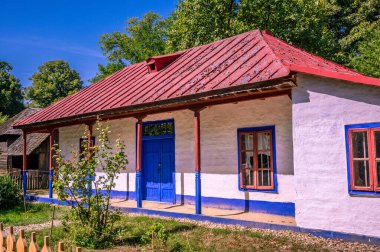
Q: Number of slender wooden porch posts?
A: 5